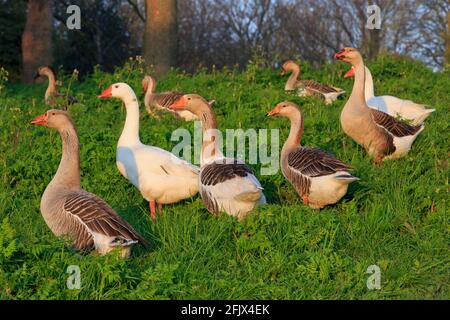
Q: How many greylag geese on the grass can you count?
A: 7